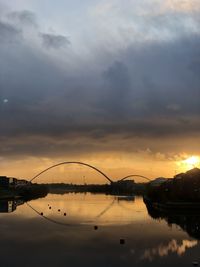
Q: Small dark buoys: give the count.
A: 7